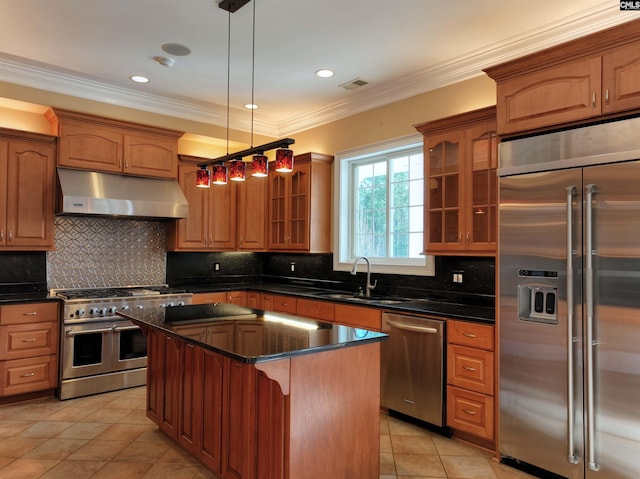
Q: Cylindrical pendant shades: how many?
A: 5